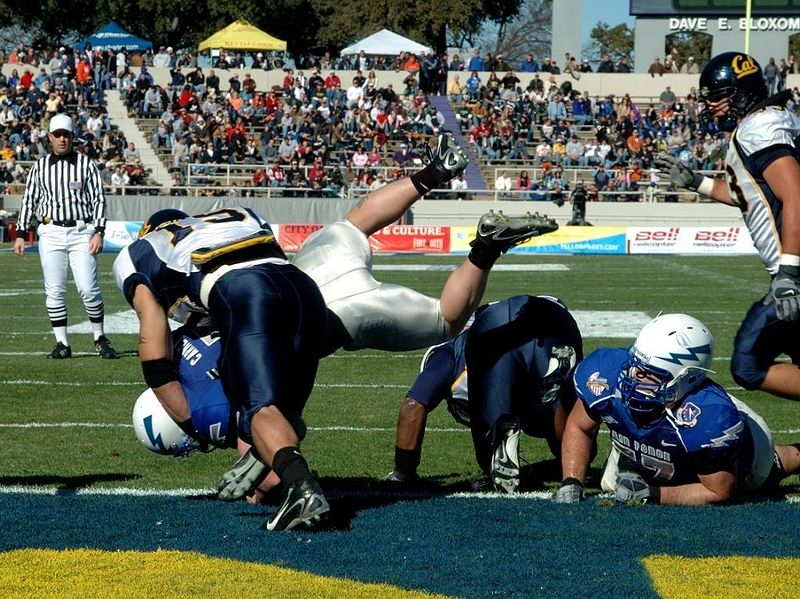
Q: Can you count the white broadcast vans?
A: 0